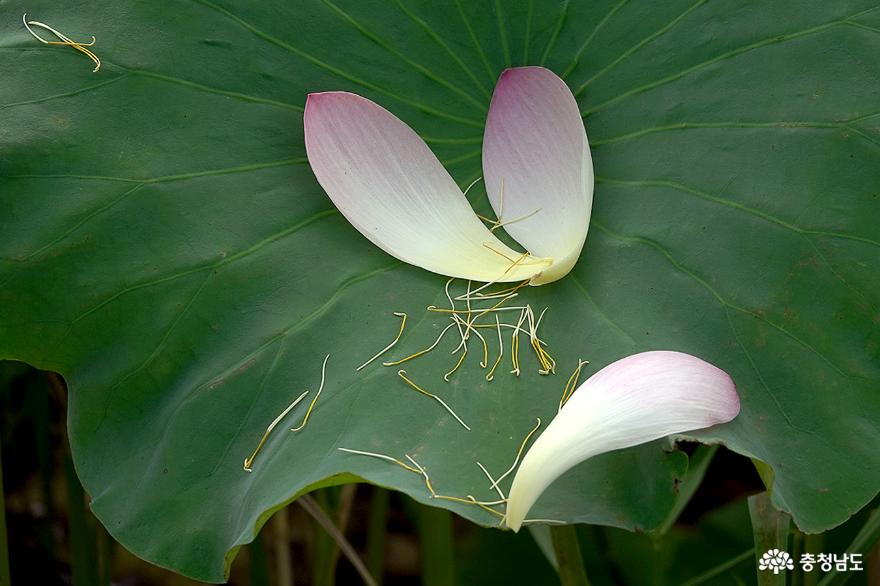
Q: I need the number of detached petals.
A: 3